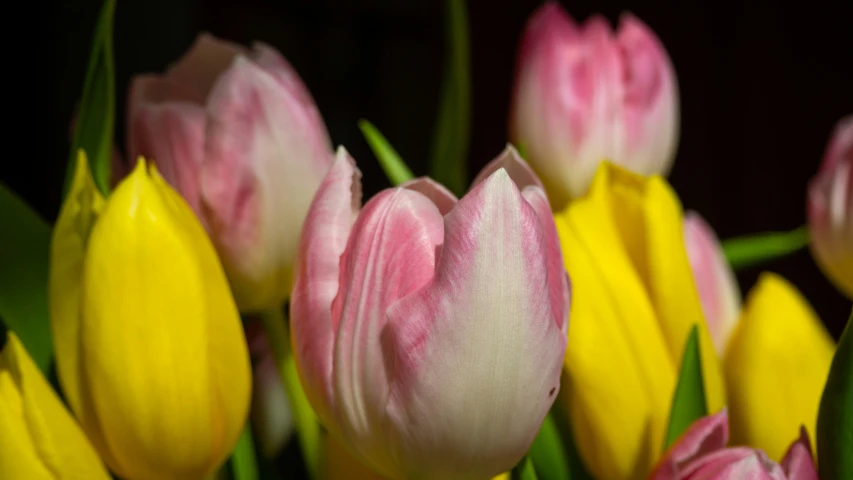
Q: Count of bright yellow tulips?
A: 4